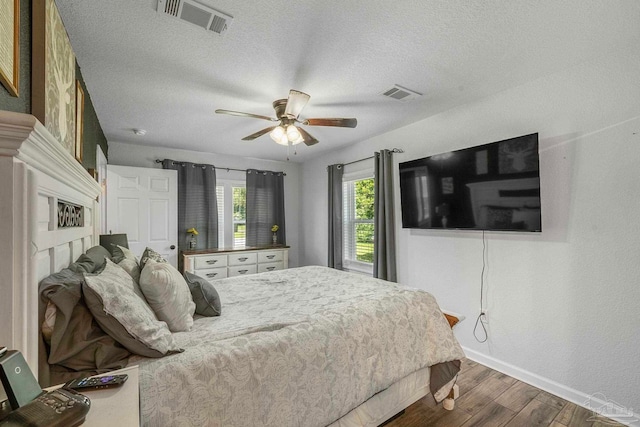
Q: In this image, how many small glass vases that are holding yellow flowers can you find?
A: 2